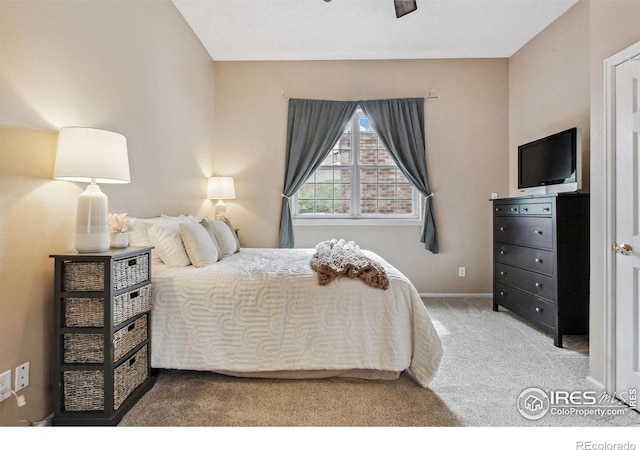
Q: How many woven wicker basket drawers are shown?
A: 4